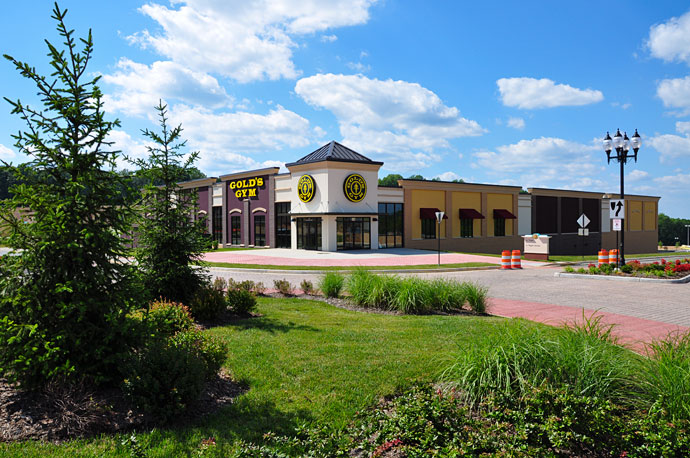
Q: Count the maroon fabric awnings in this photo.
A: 3